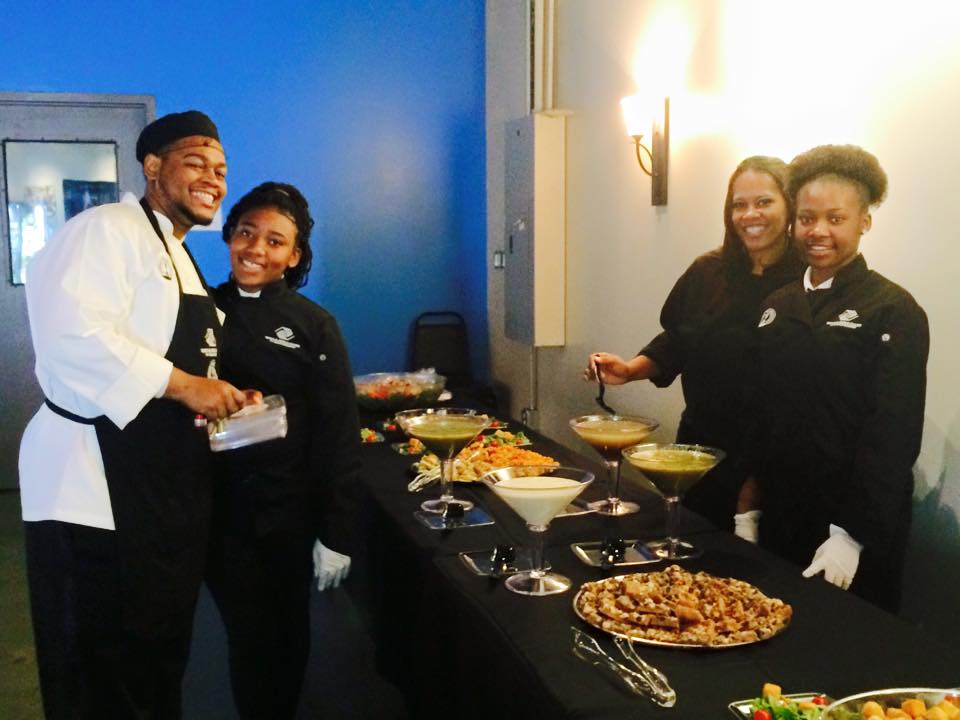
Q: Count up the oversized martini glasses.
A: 4